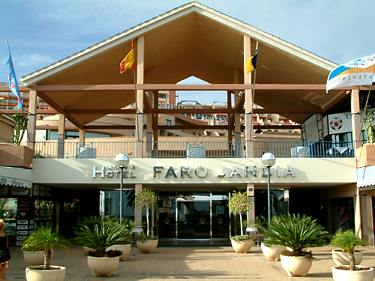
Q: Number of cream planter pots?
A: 10